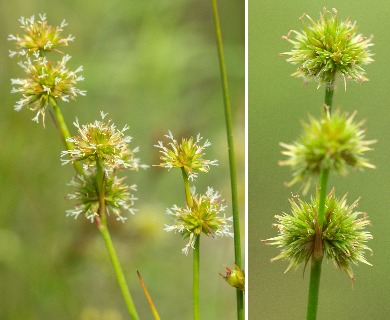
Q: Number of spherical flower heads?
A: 9